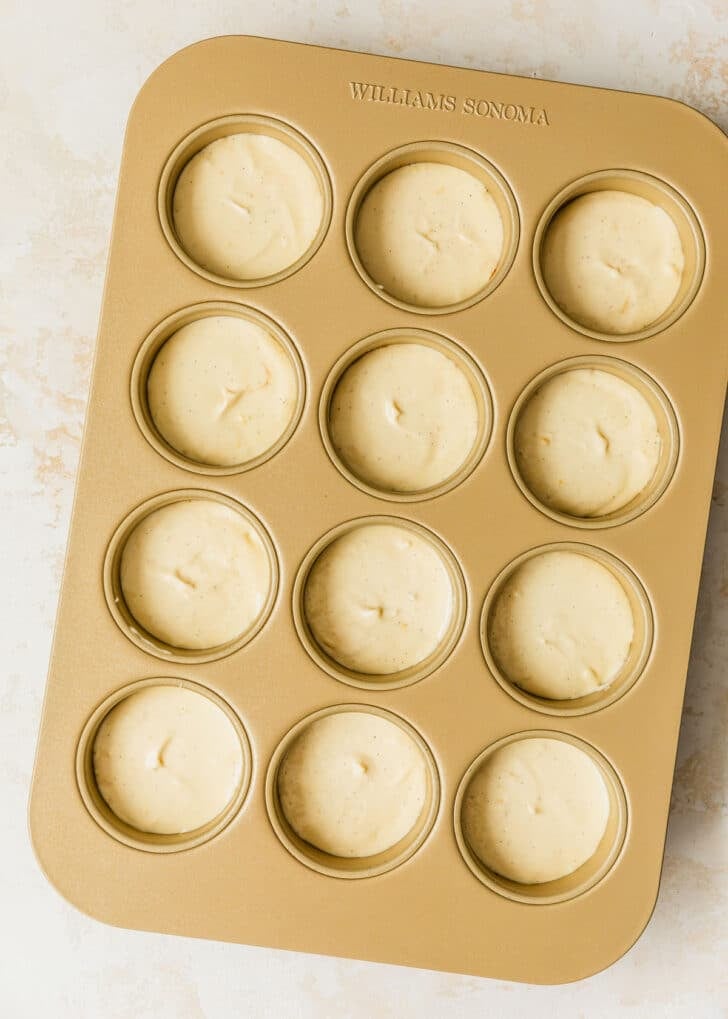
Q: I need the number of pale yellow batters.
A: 12